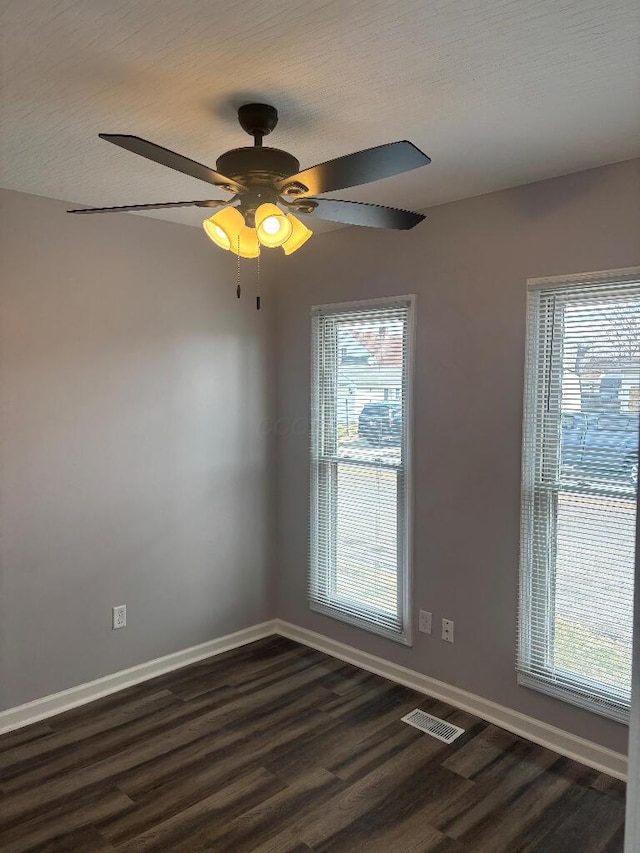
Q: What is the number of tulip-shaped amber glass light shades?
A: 4